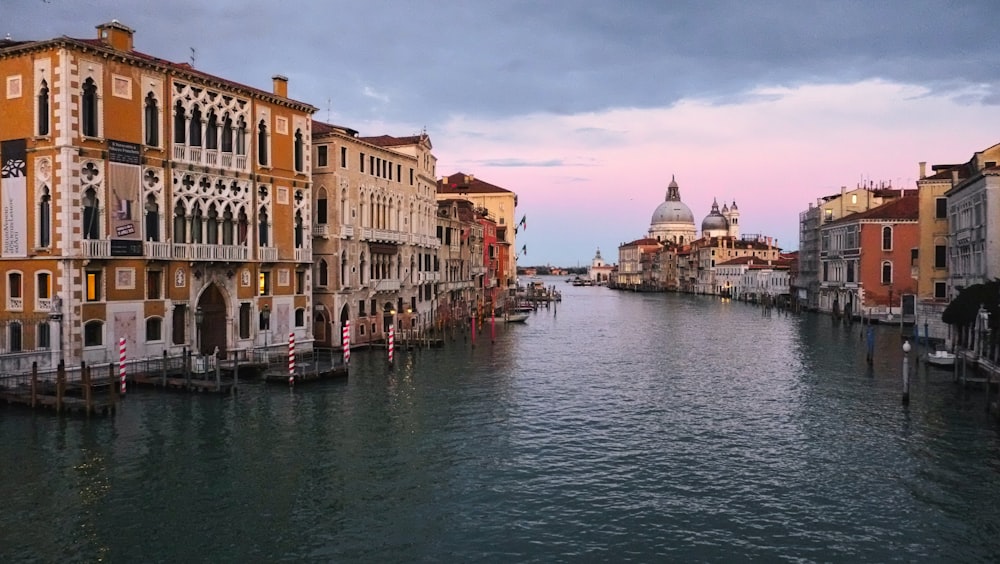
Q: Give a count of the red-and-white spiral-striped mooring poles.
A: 4